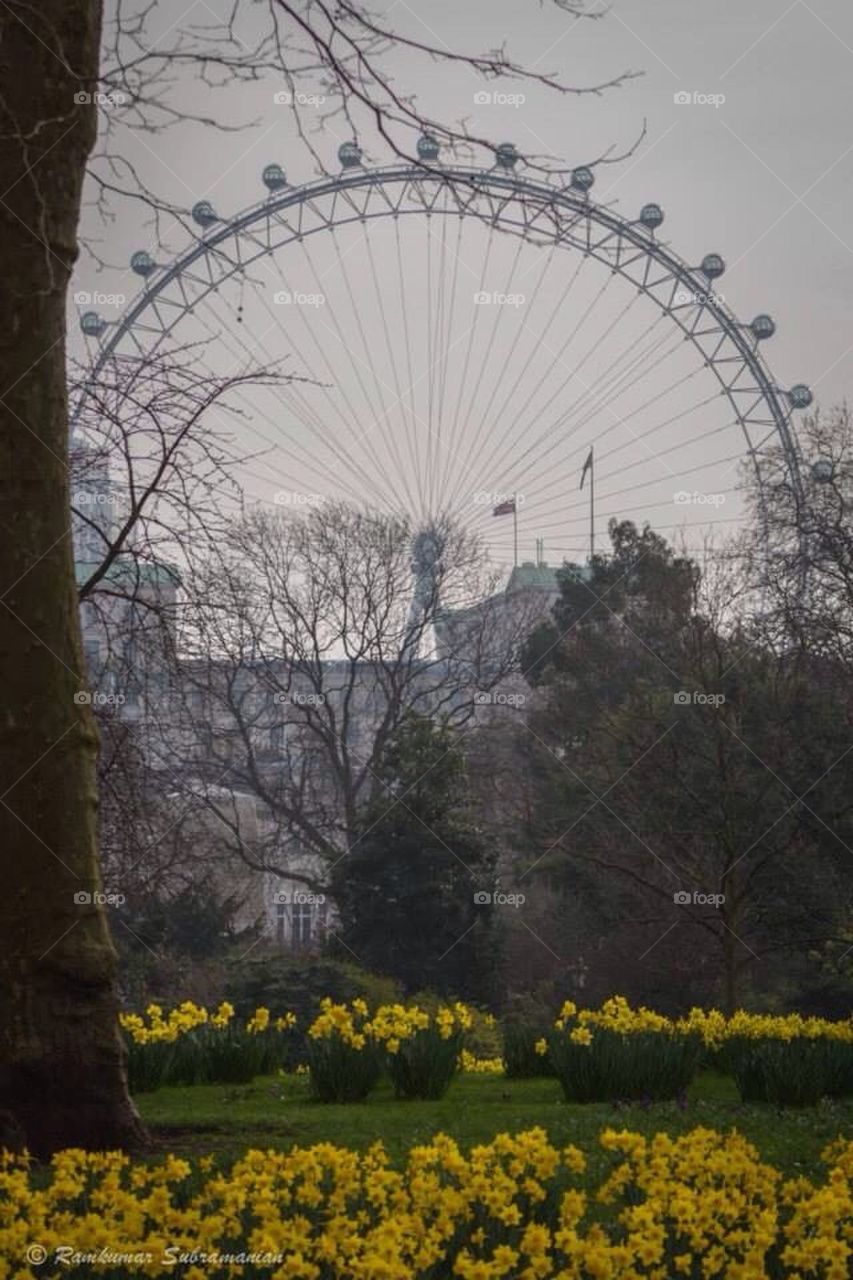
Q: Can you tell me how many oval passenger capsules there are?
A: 13